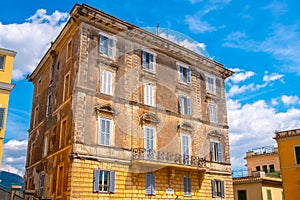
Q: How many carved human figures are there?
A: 0